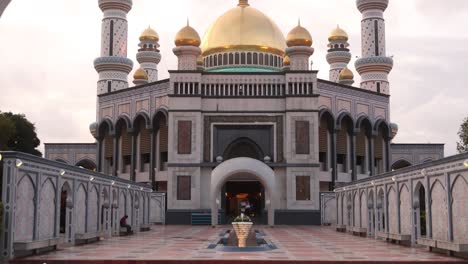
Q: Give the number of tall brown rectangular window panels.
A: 4